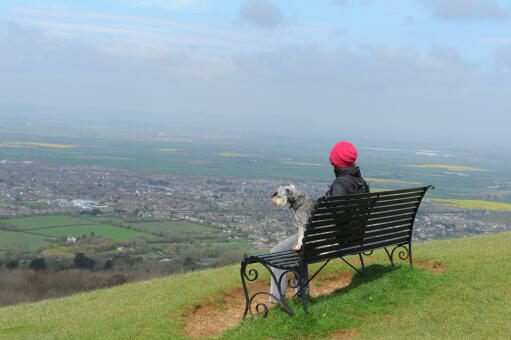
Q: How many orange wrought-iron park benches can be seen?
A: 0